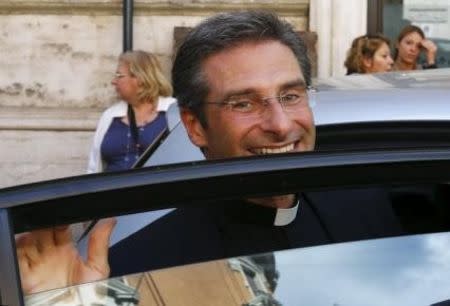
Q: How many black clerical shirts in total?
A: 1